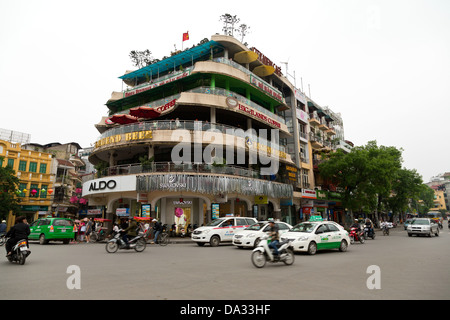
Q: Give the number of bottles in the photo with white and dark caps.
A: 0